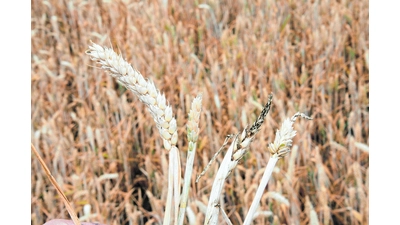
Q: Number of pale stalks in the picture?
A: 4